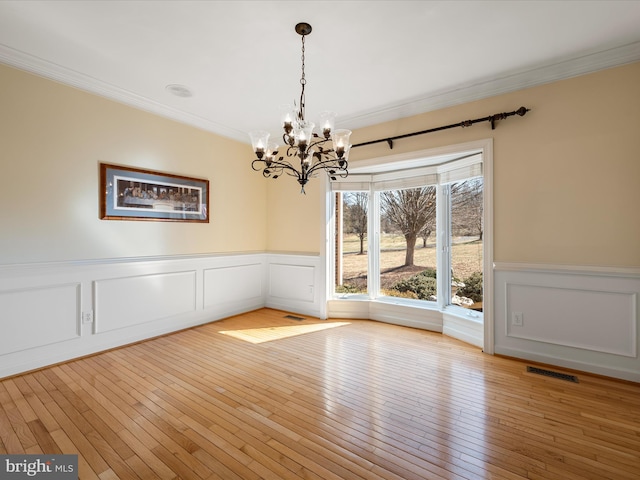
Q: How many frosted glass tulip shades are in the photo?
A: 9